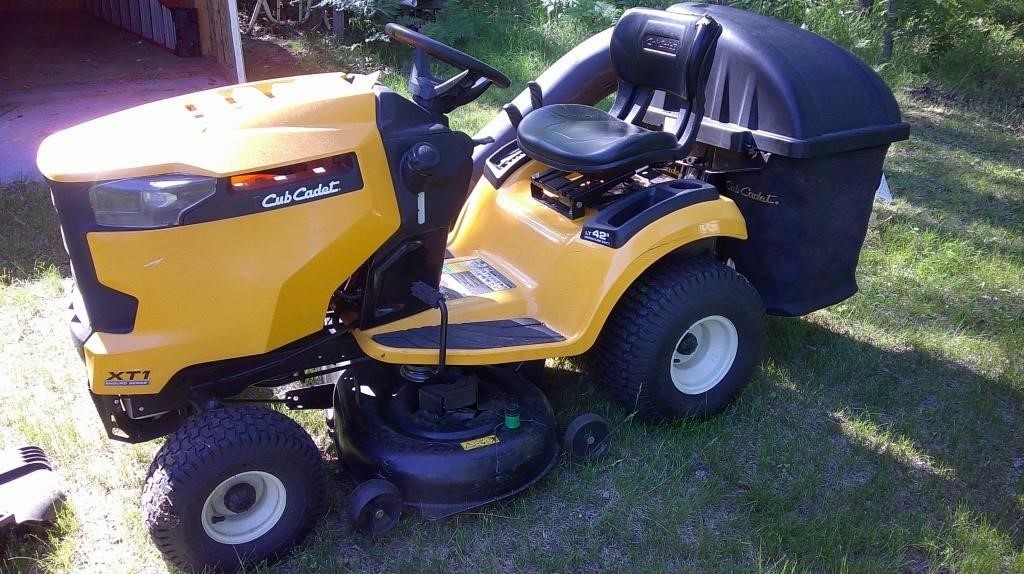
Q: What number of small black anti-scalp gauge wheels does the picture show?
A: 2